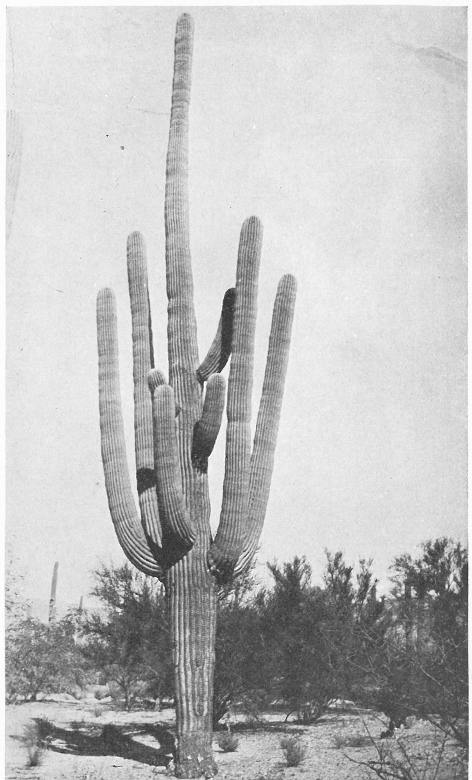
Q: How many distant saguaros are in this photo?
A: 2